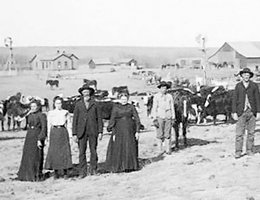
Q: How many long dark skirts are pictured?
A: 3